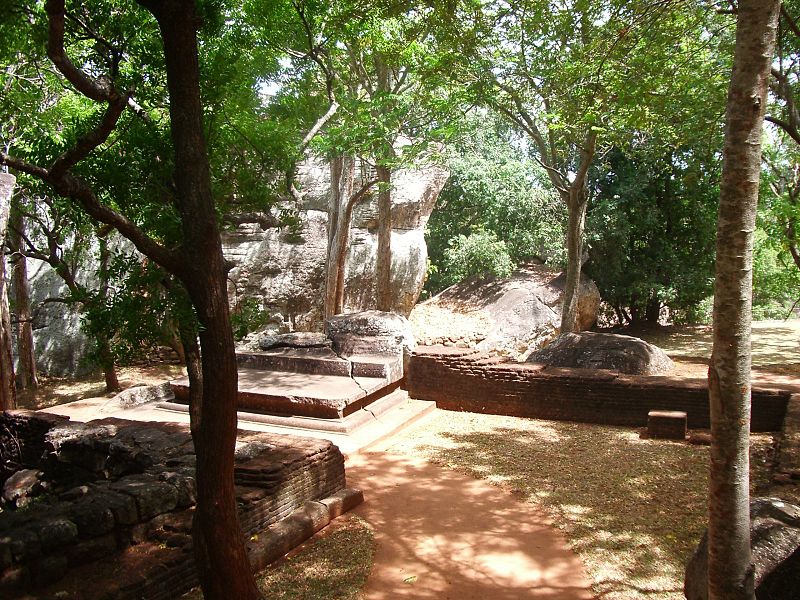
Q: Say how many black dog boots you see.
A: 0